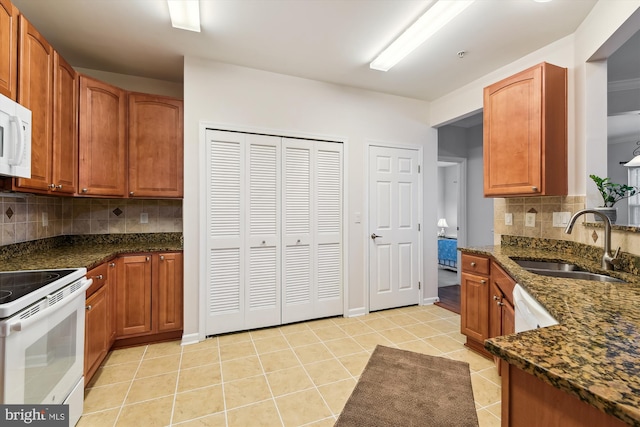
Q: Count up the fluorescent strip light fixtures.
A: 2